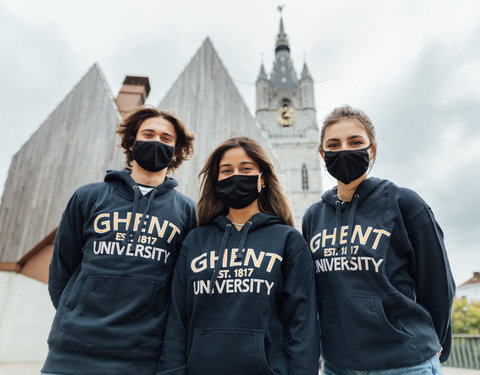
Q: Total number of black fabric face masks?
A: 3